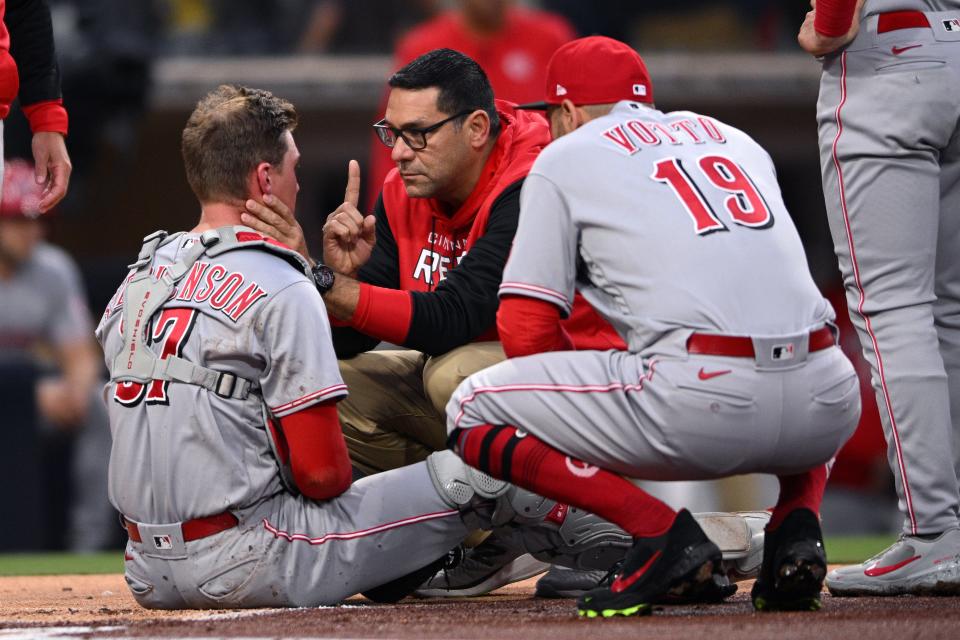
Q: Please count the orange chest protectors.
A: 0